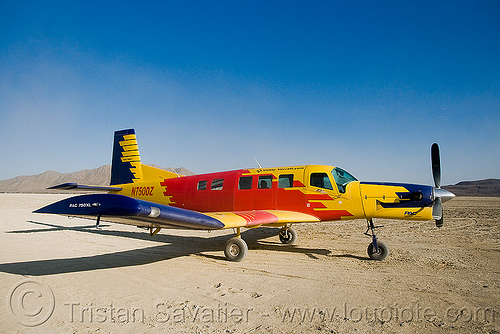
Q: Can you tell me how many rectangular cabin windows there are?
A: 5